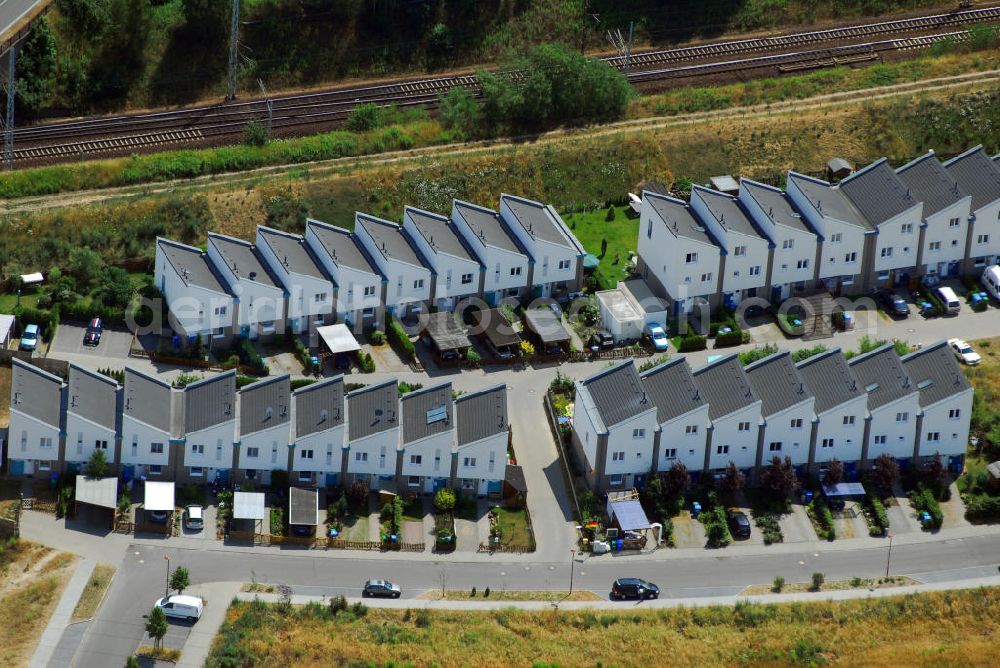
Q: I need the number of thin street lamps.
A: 3